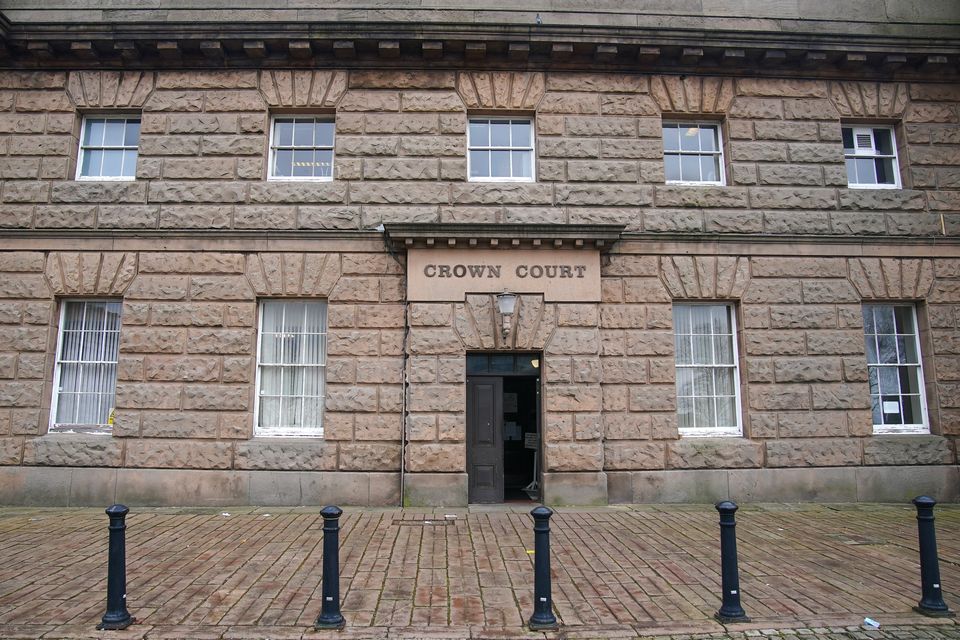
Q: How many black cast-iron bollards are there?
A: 5